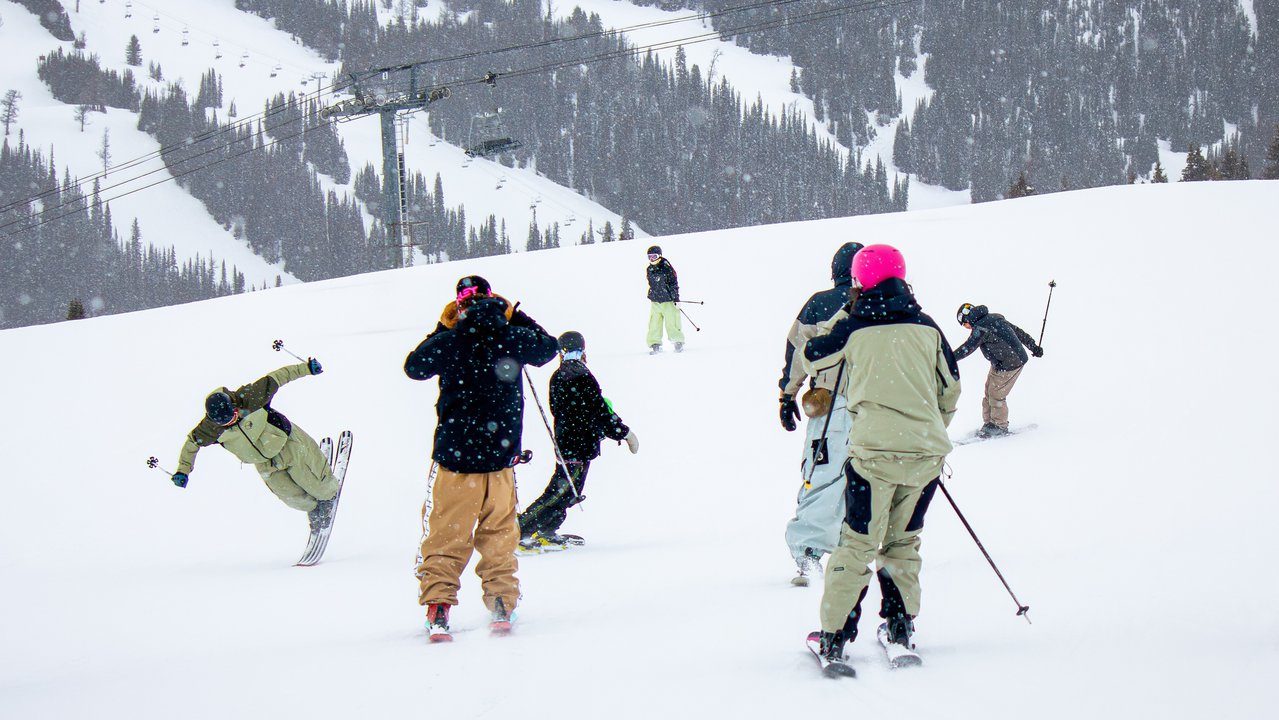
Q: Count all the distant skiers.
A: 2